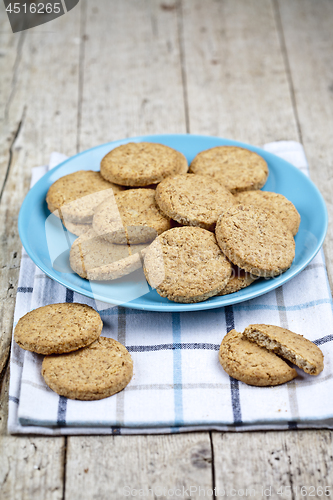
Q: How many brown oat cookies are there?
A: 14